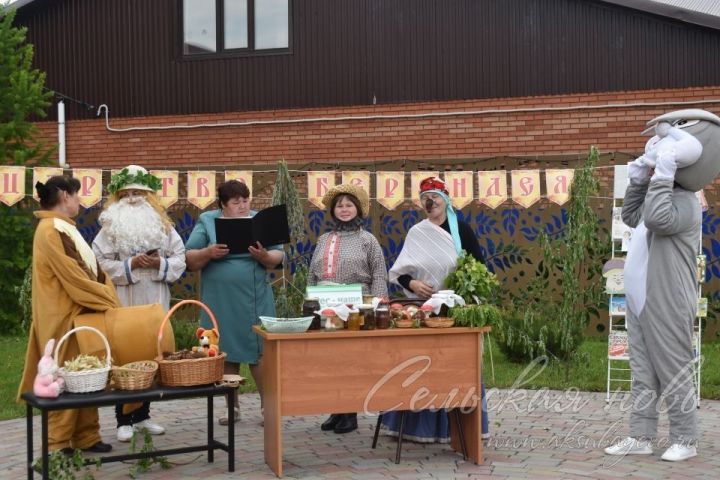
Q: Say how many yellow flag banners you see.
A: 15